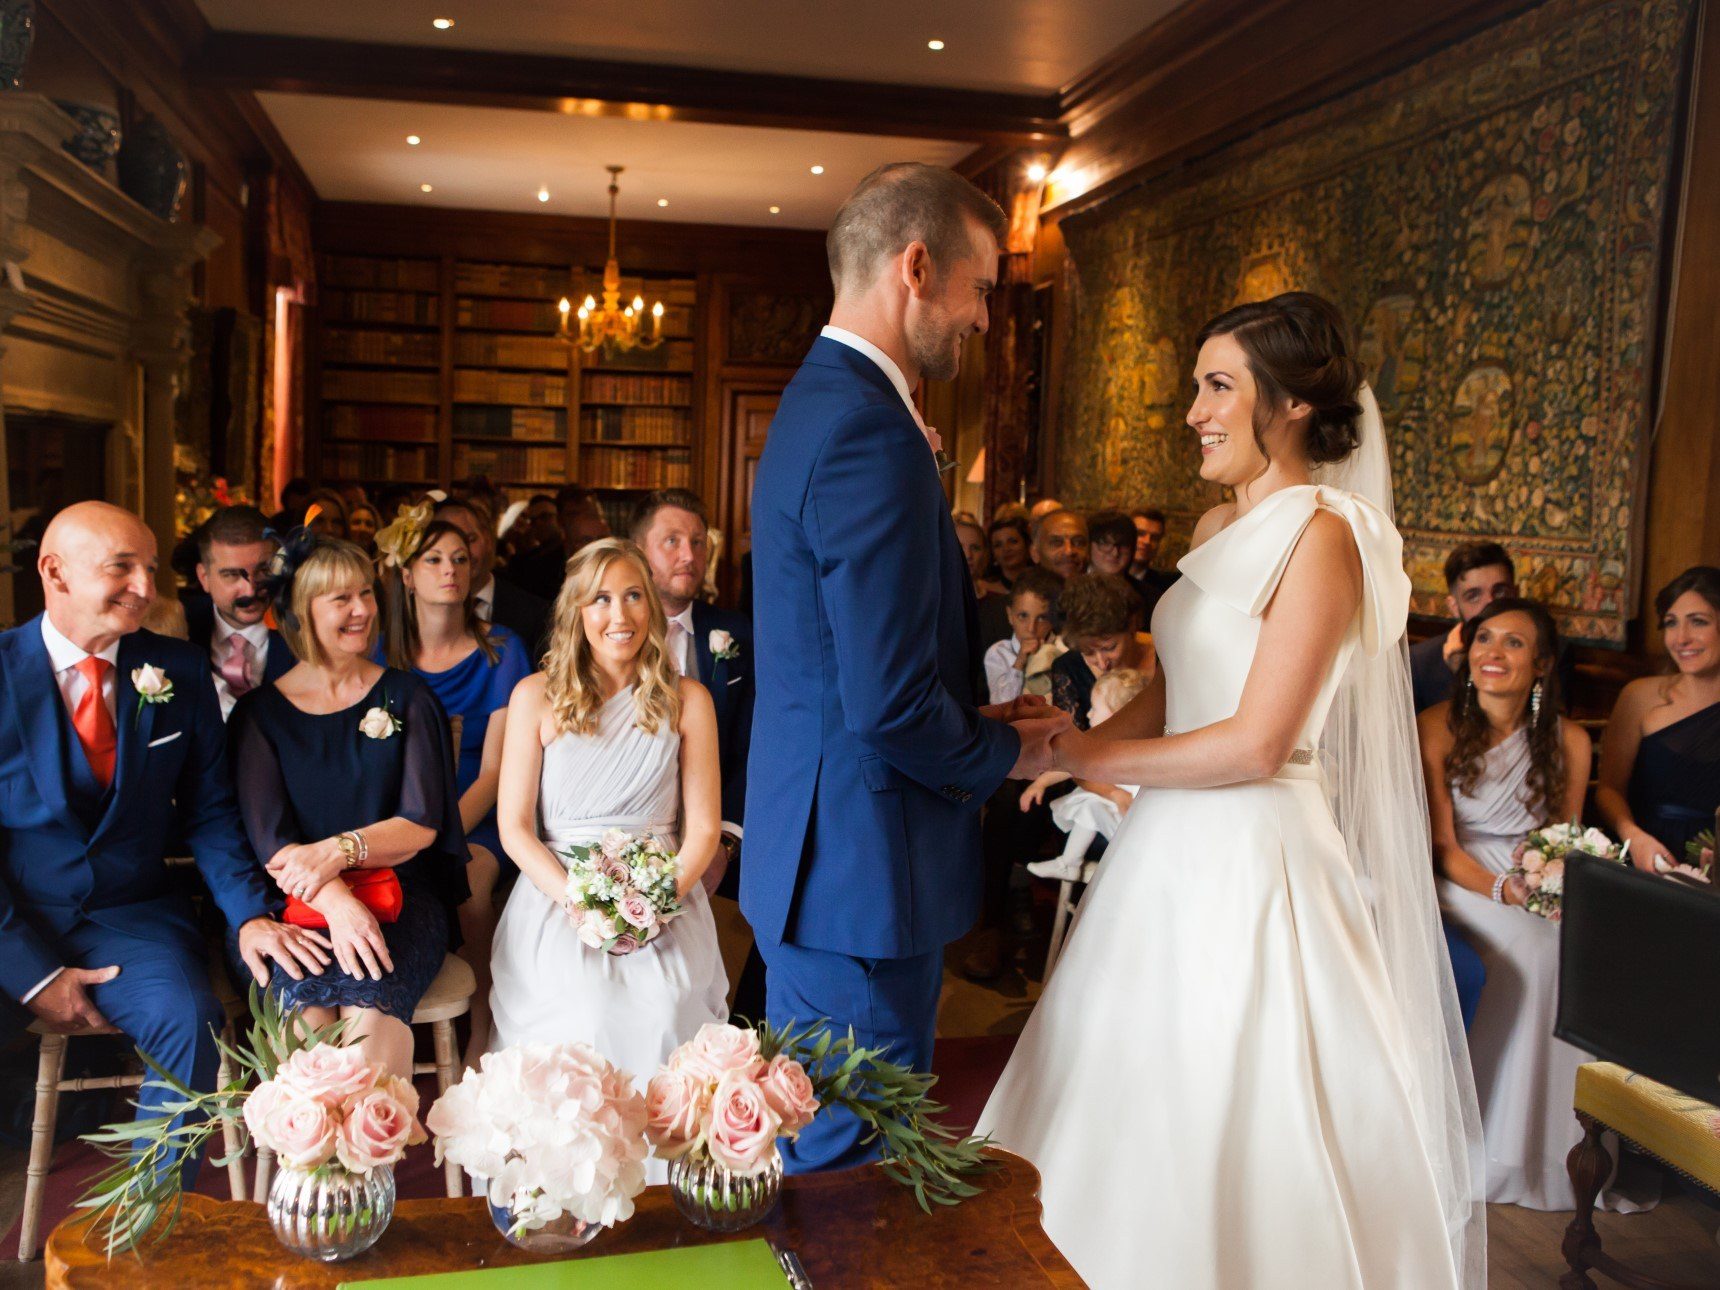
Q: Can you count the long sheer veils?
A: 1